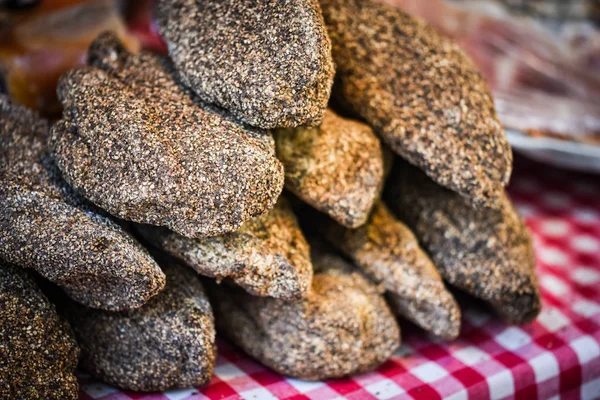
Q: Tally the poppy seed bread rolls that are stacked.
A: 11